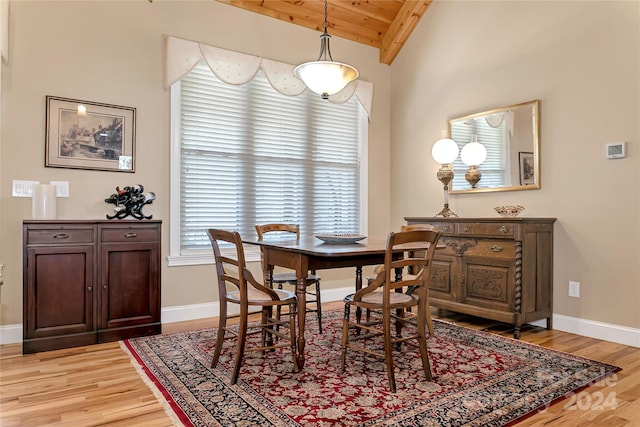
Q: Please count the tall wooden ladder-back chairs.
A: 4